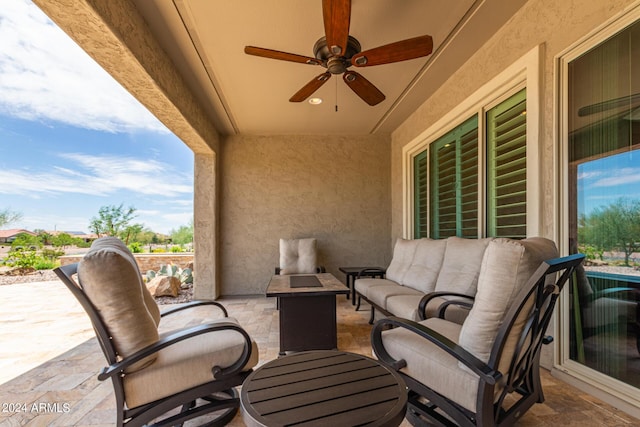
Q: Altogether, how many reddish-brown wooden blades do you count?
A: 5